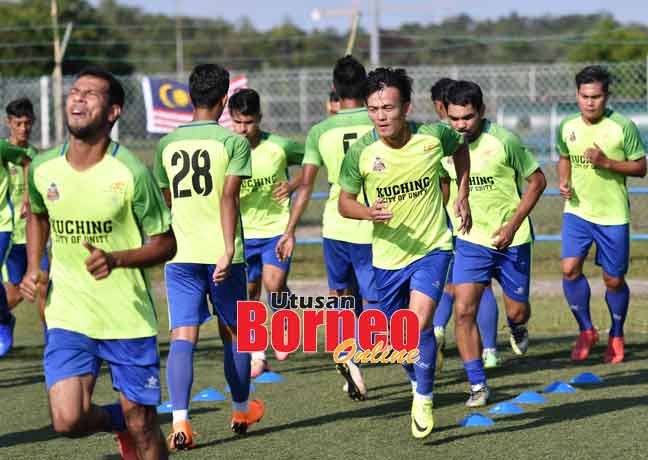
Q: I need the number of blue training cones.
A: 9